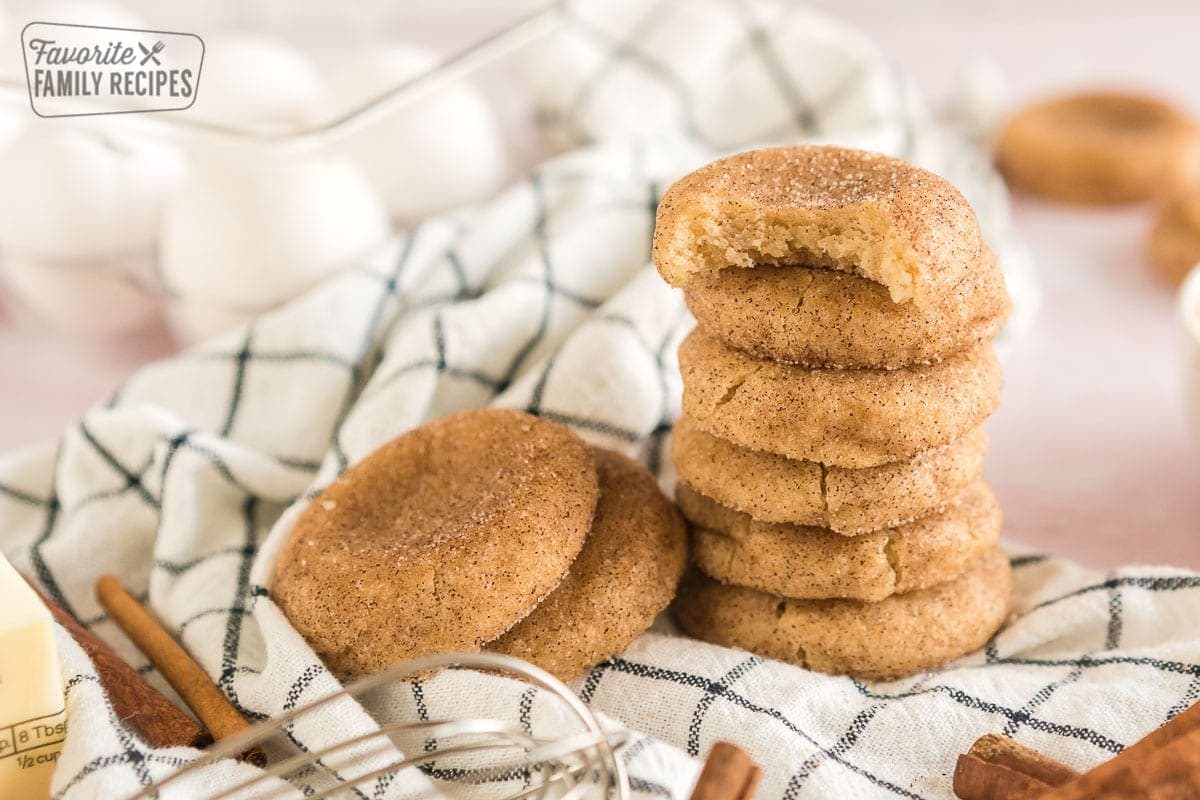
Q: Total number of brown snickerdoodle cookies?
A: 10